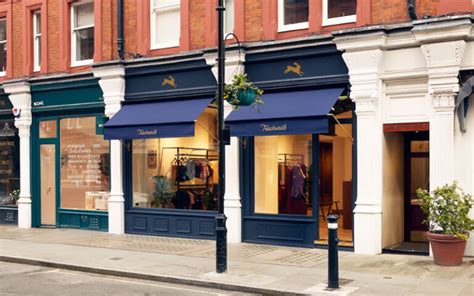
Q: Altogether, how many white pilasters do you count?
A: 5